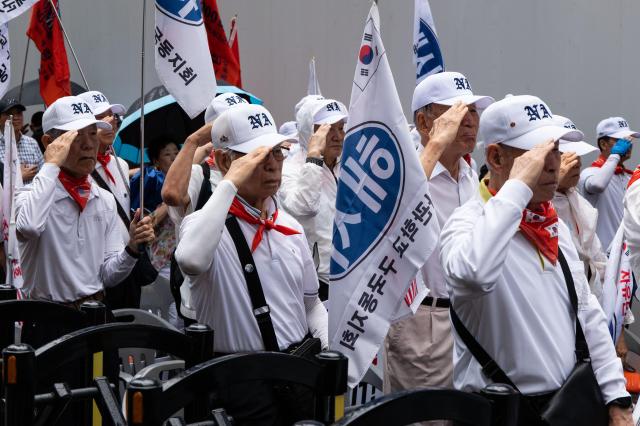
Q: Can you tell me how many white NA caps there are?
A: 9